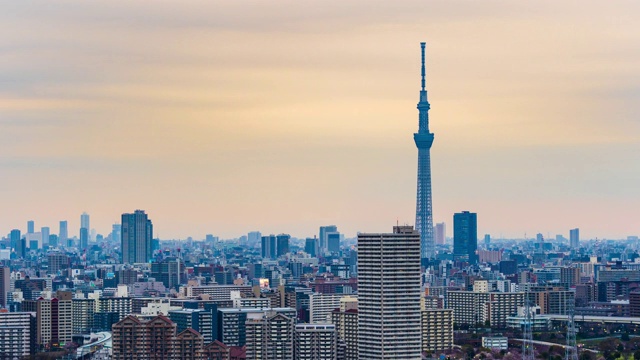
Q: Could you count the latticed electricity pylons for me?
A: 2